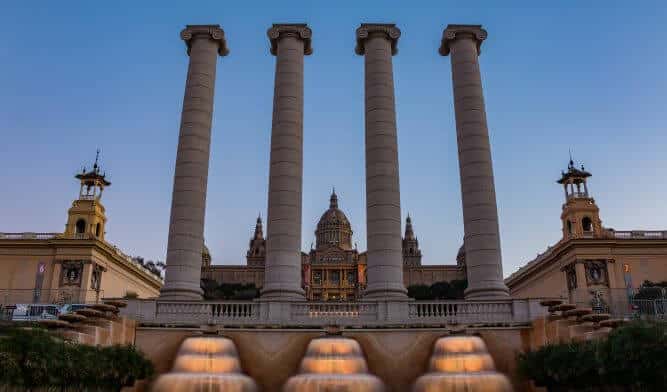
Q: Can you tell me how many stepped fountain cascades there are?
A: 3